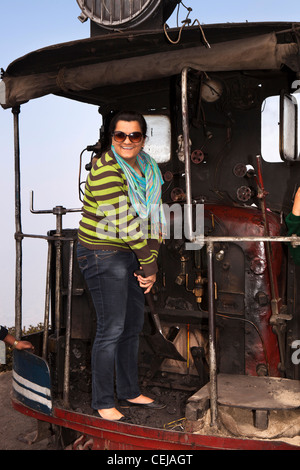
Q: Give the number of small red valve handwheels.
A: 5